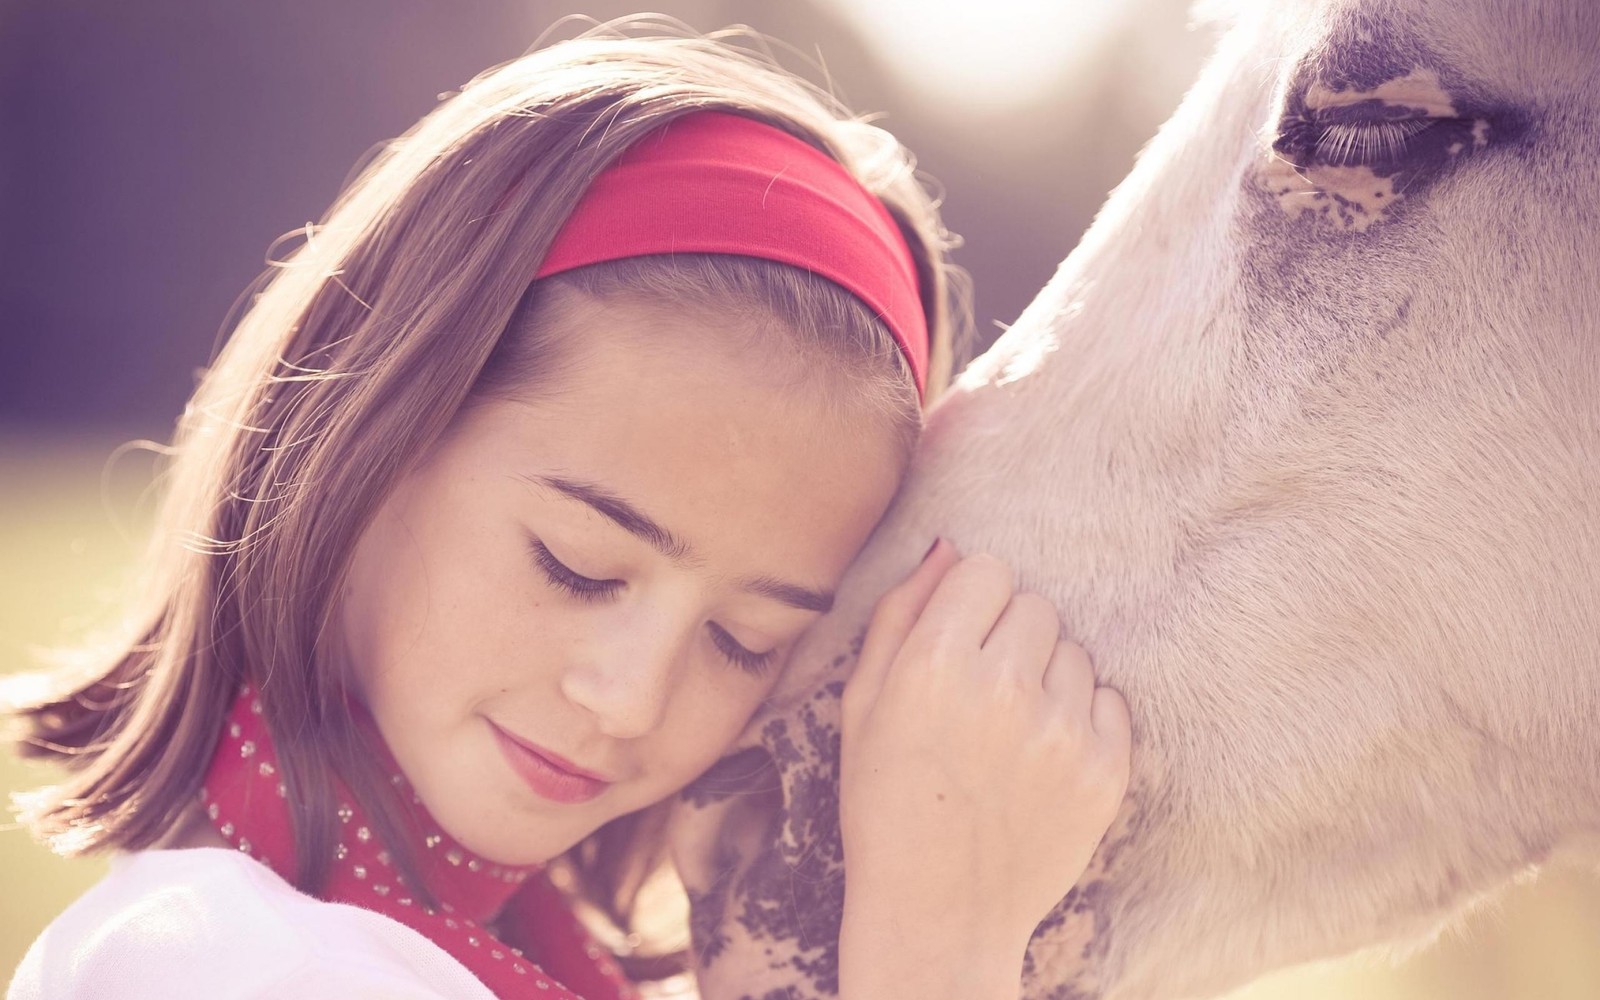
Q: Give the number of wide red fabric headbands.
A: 1